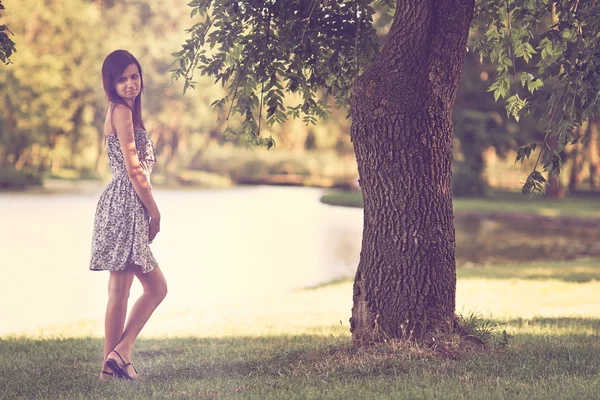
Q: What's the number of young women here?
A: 1